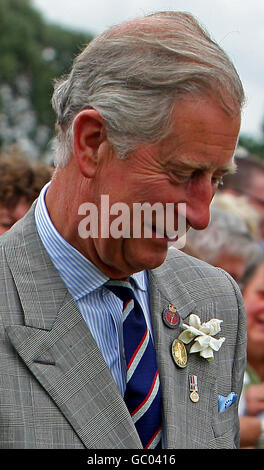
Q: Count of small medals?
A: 3